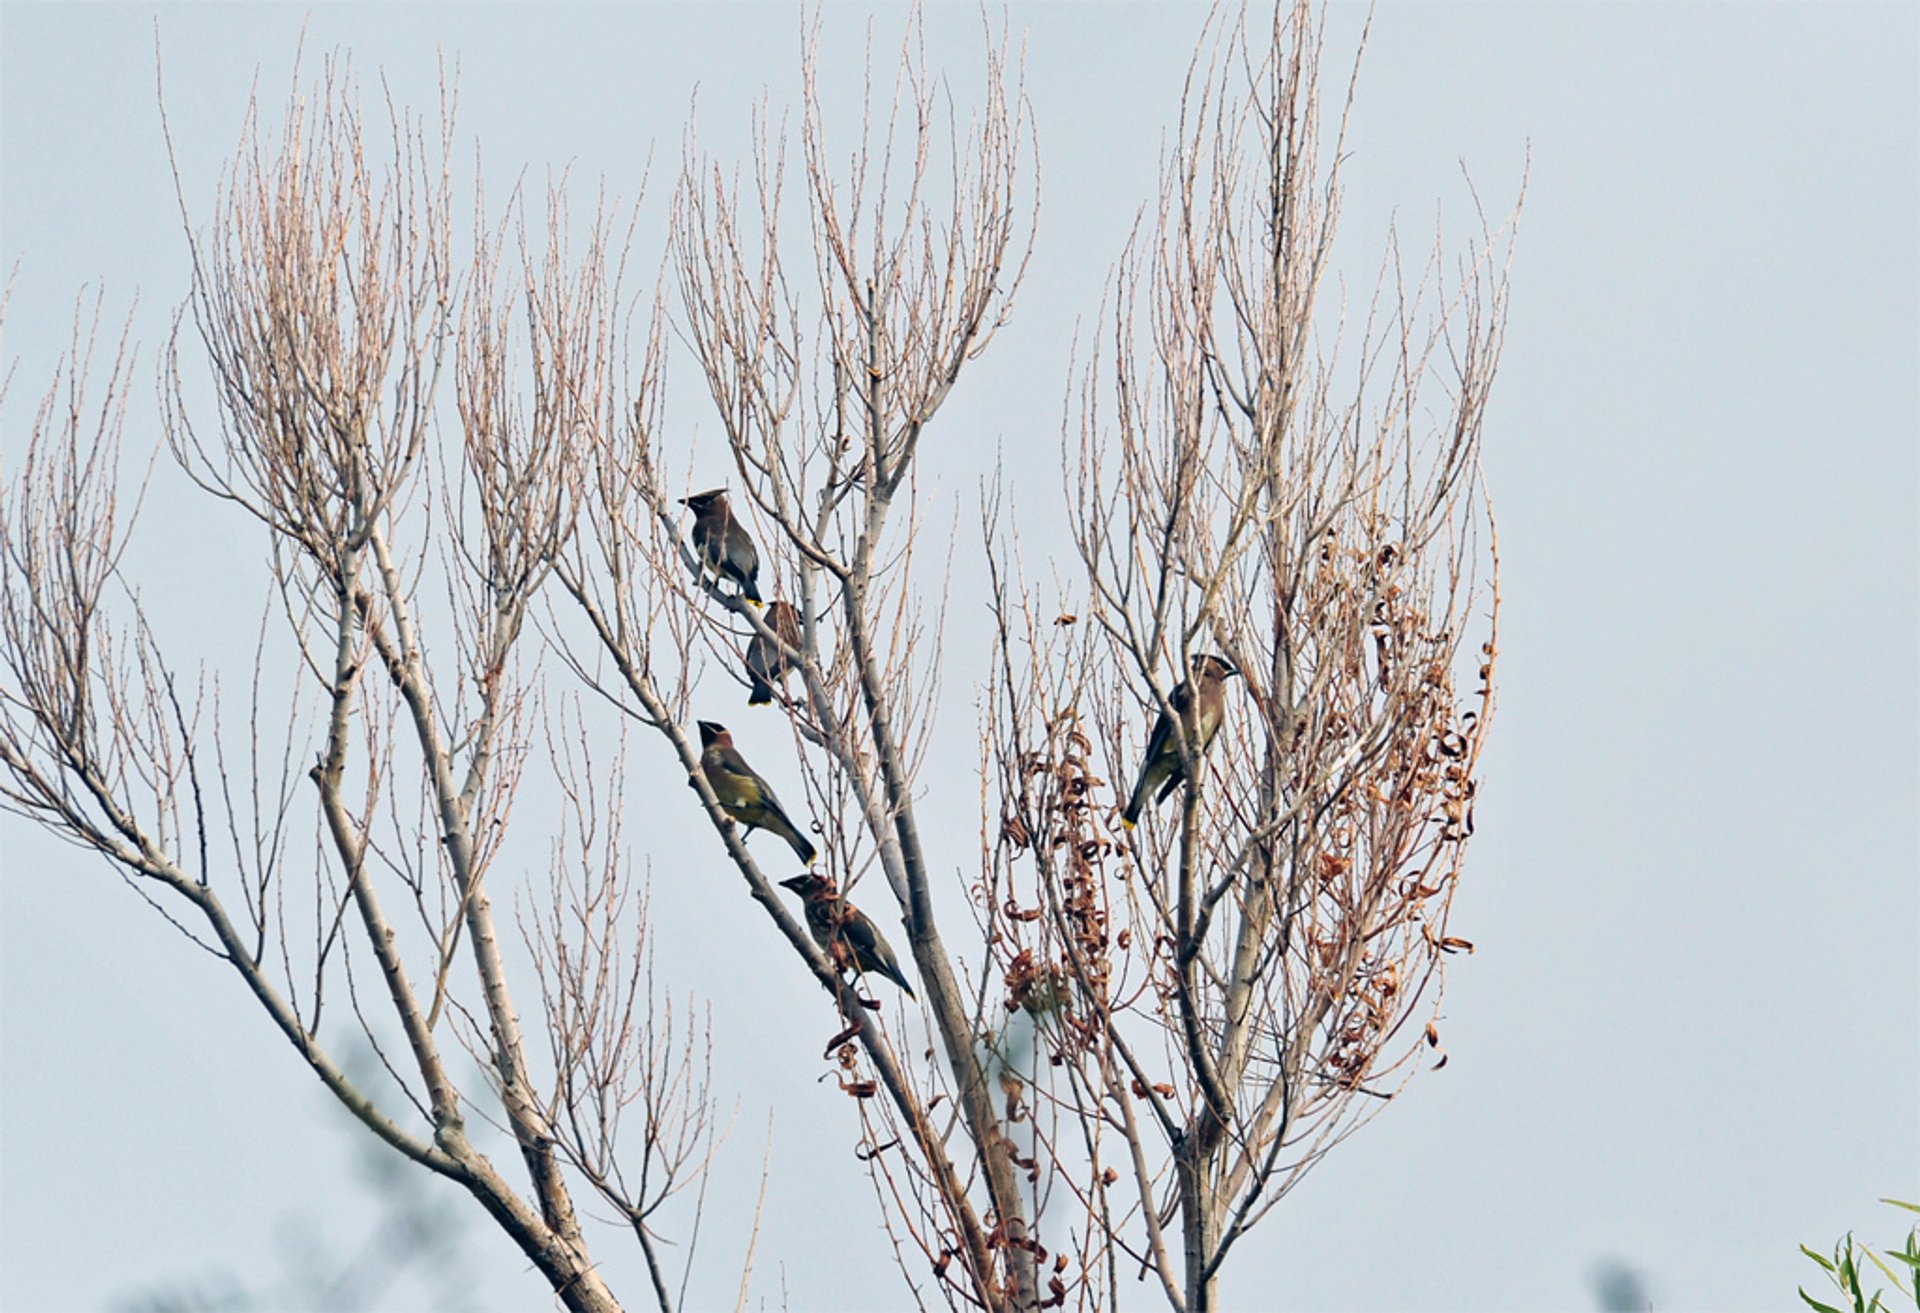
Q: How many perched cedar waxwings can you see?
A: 5